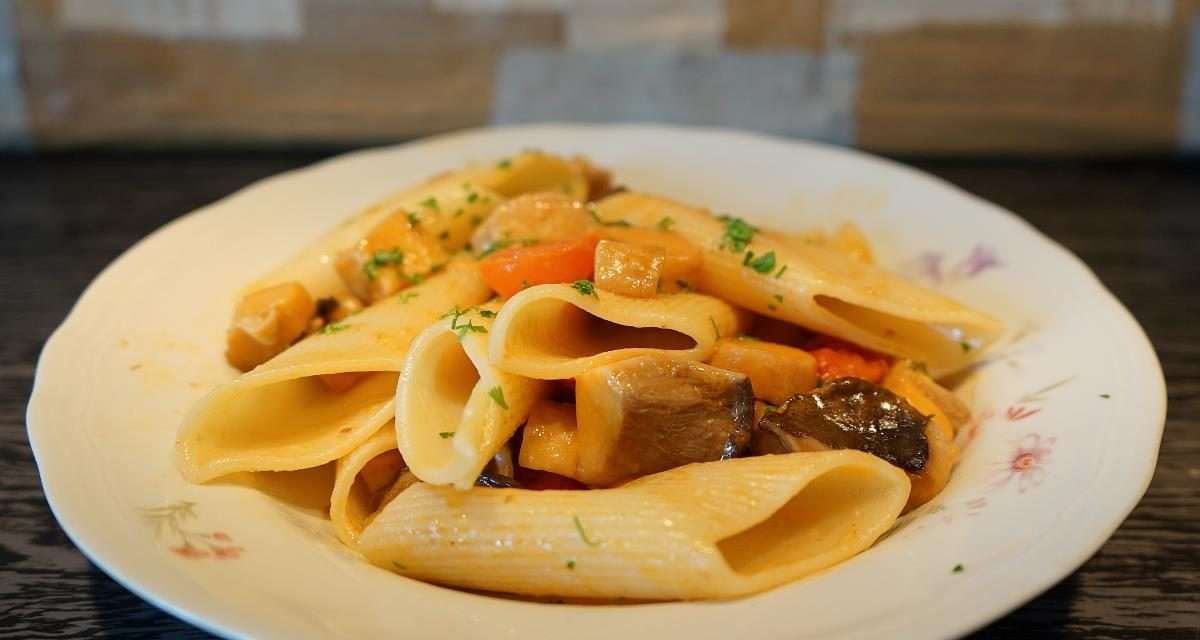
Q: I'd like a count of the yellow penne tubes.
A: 7